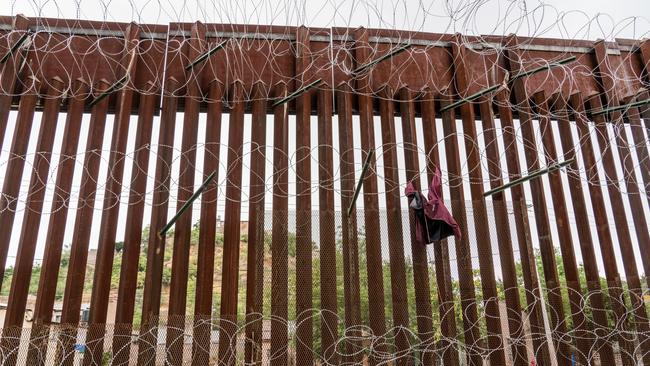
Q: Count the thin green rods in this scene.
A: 11